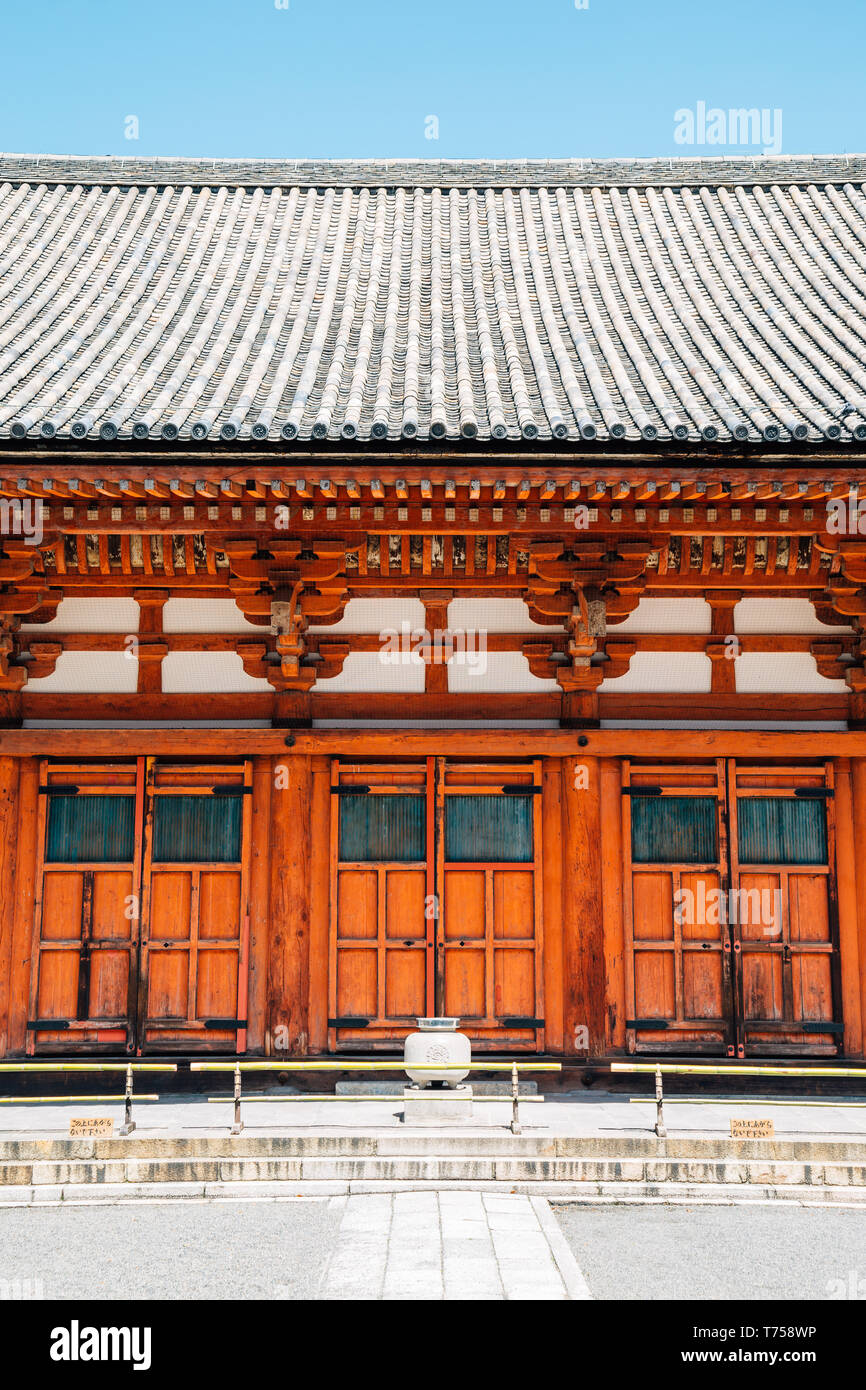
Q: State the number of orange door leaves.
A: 6